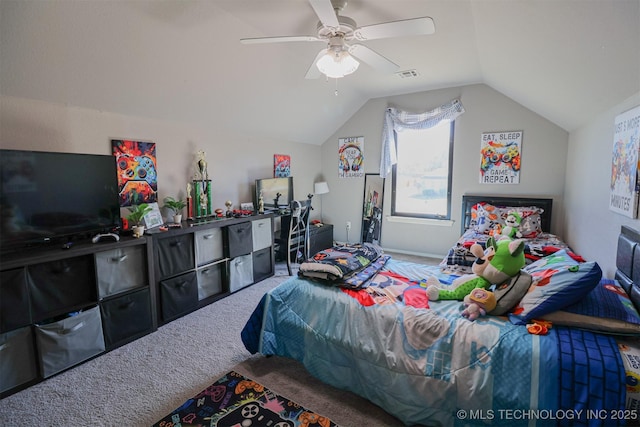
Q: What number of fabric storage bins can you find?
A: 14